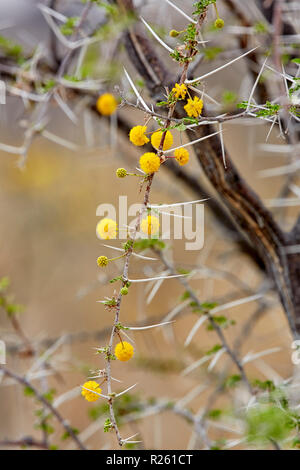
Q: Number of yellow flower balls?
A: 11